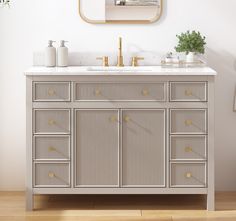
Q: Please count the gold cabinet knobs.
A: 12